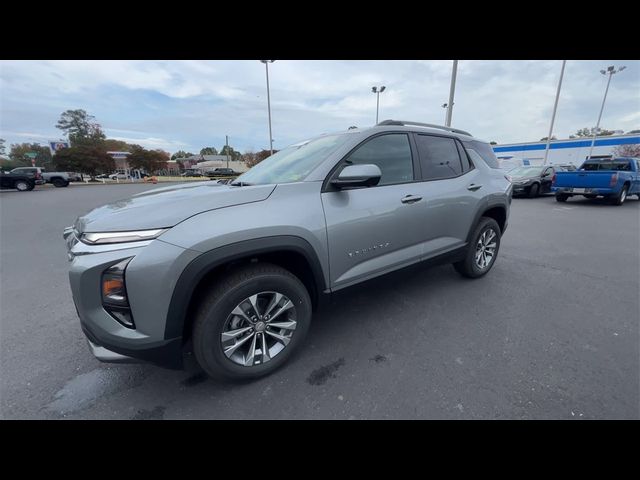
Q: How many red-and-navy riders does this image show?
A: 0